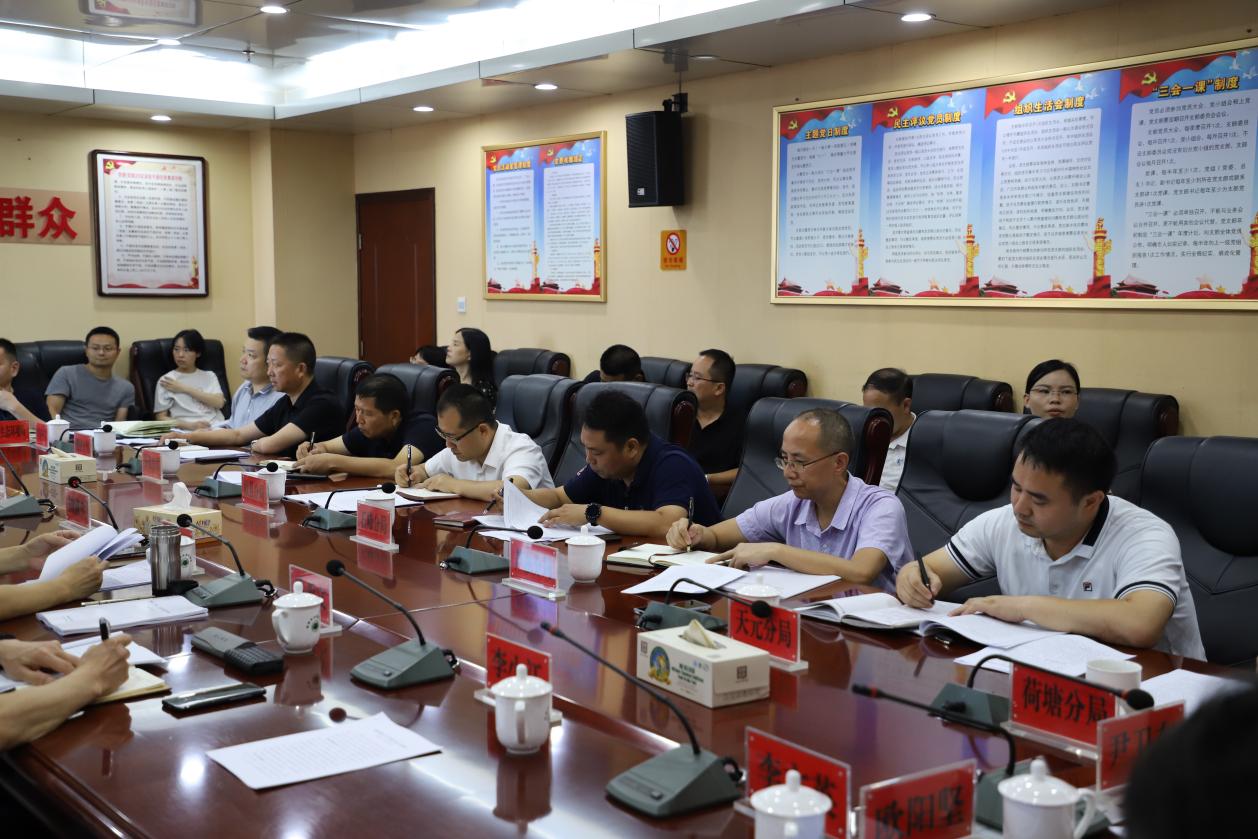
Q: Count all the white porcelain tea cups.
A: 13